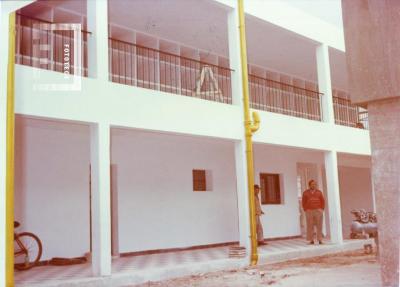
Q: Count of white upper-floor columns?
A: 3